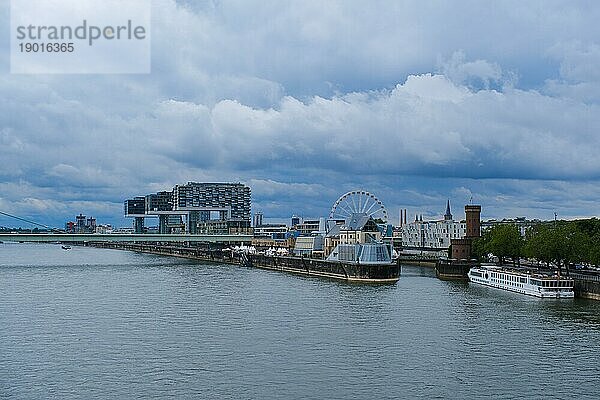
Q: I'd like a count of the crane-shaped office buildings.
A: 3